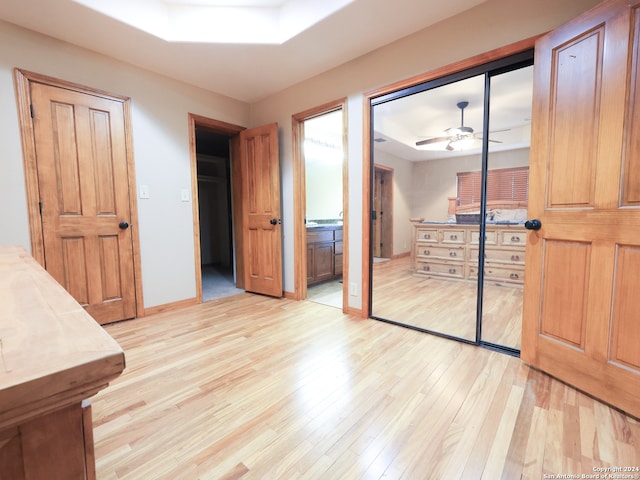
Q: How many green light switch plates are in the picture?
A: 0